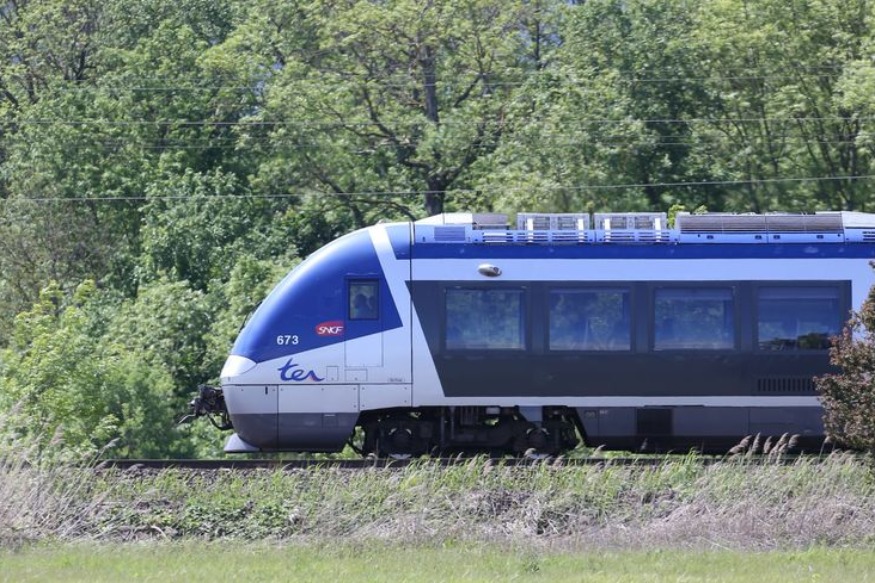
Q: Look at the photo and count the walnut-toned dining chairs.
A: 0